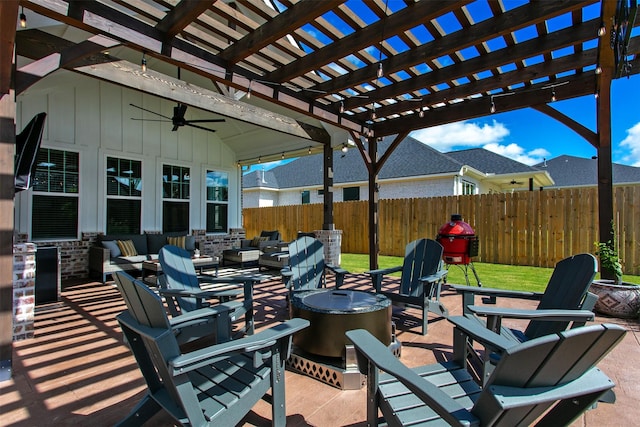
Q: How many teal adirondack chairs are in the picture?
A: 6